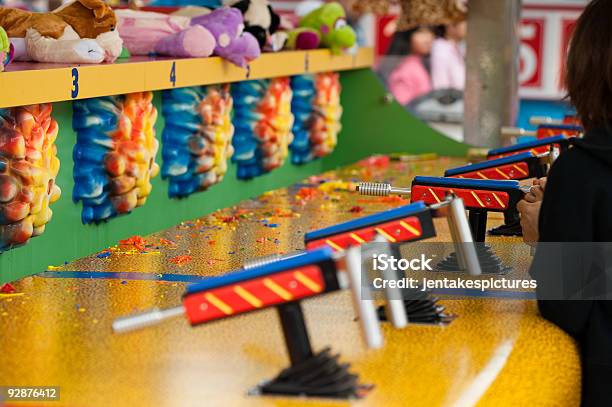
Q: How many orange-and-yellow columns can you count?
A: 5